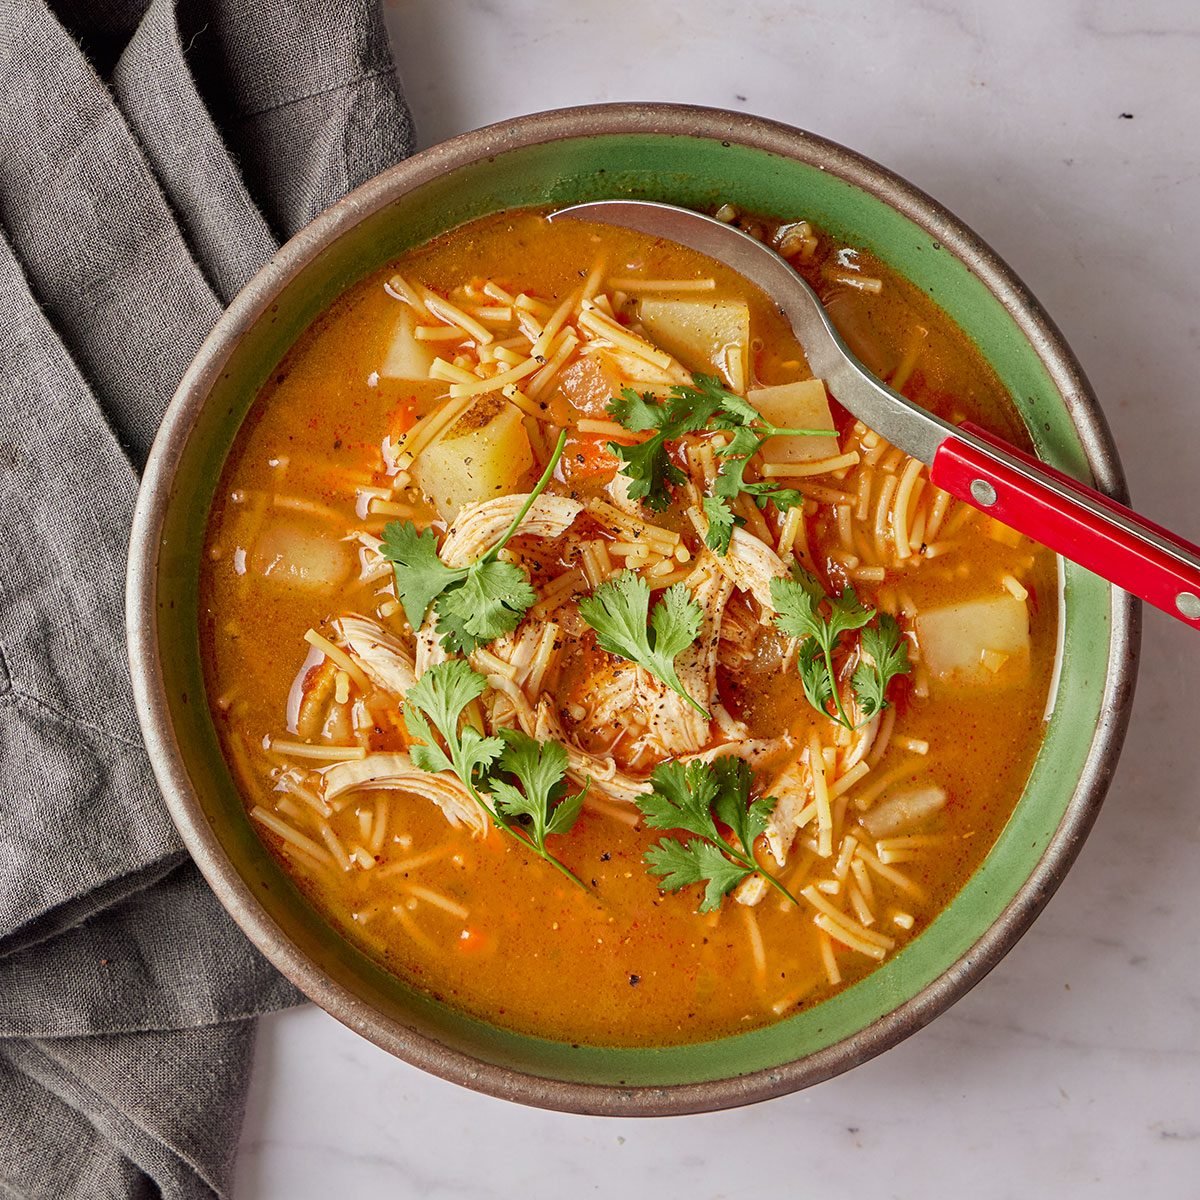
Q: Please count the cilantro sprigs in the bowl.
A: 6